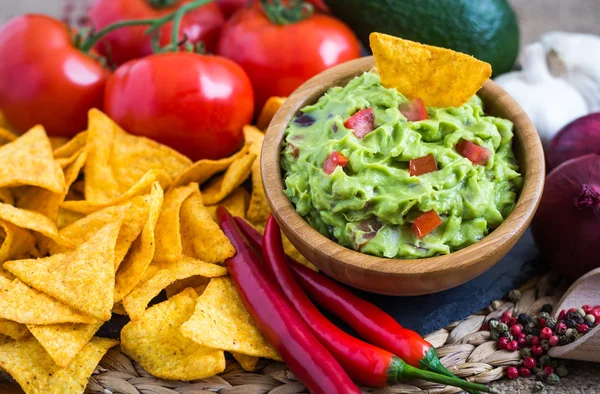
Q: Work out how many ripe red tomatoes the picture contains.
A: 5